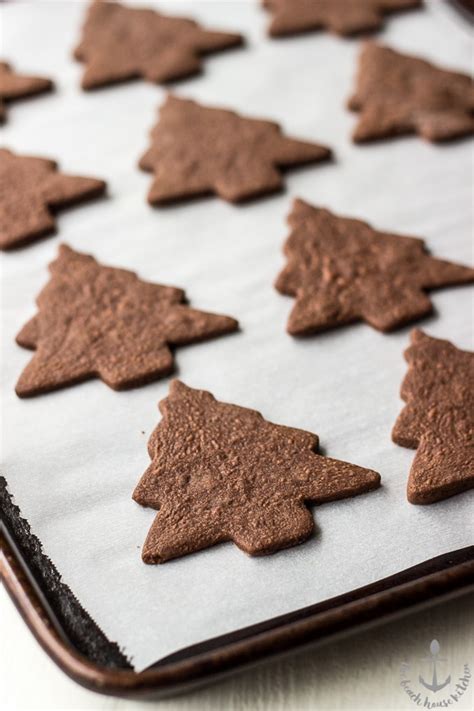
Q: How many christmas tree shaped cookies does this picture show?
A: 10